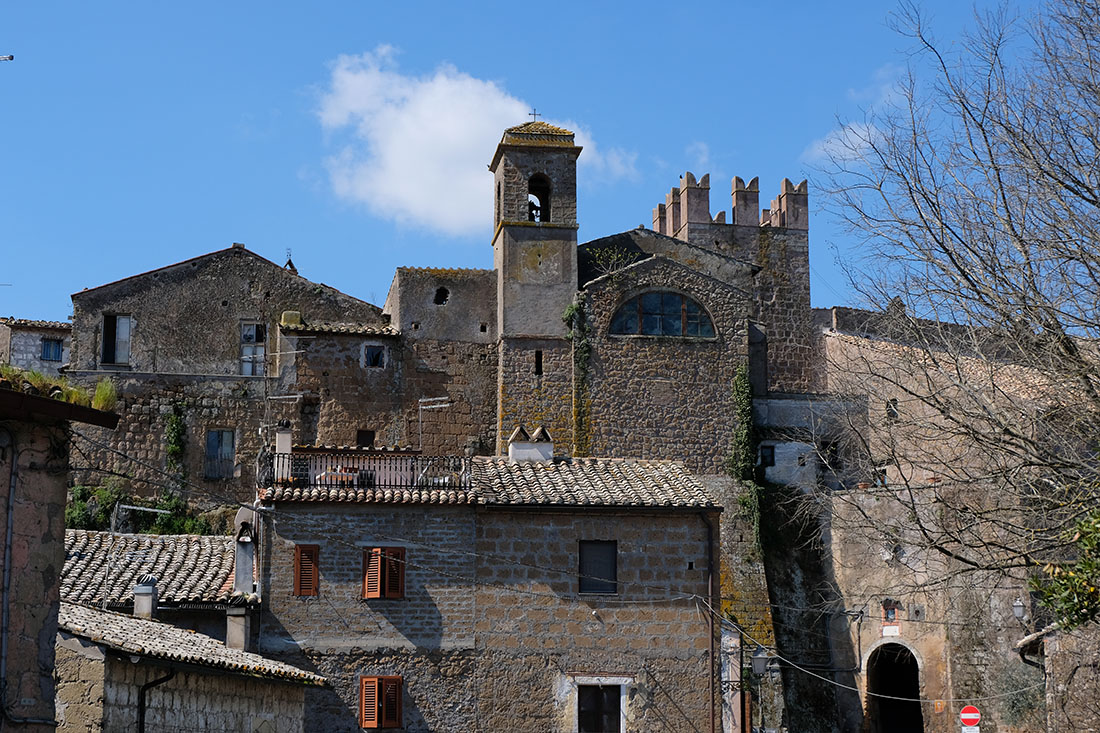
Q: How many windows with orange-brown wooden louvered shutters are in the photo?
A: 3